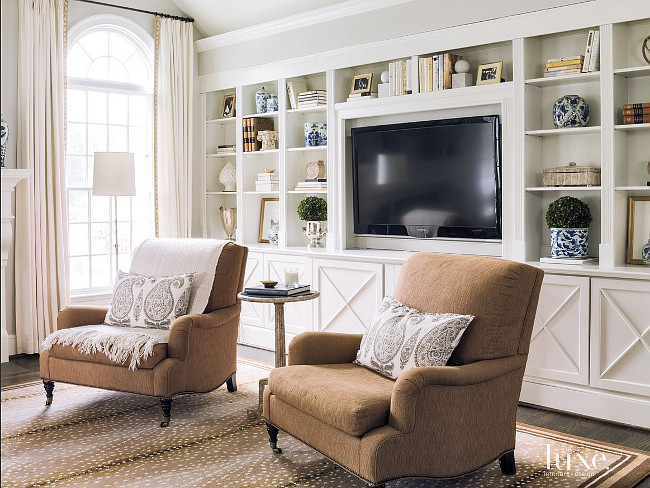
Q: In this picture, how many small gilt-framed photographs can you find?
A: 3